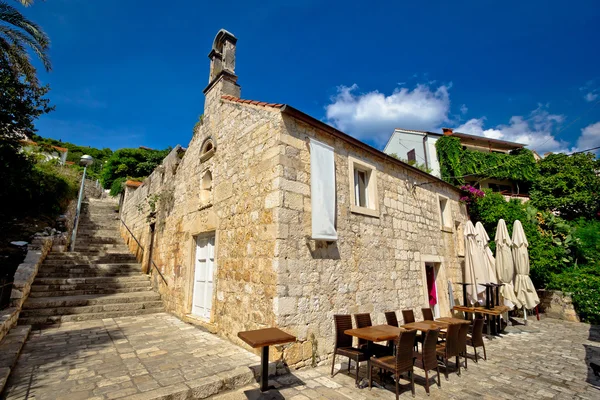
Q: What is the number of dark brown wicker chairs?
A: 10